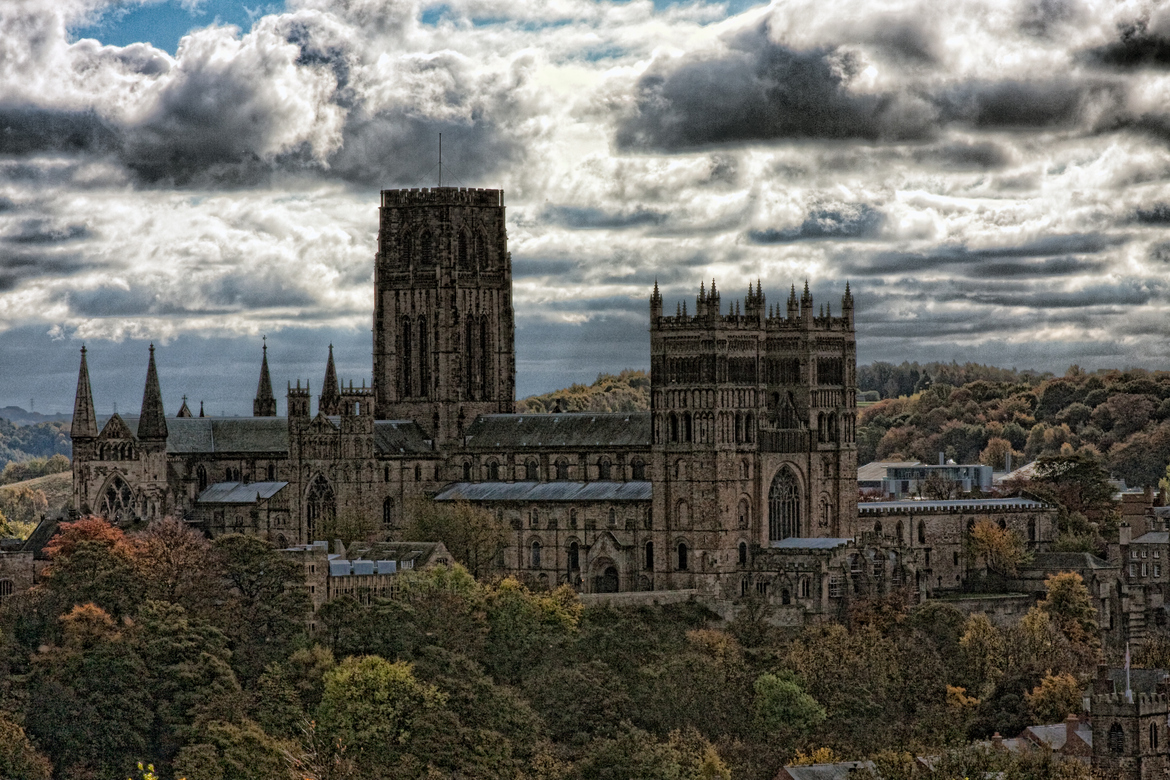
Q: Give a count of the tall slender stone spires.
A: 4